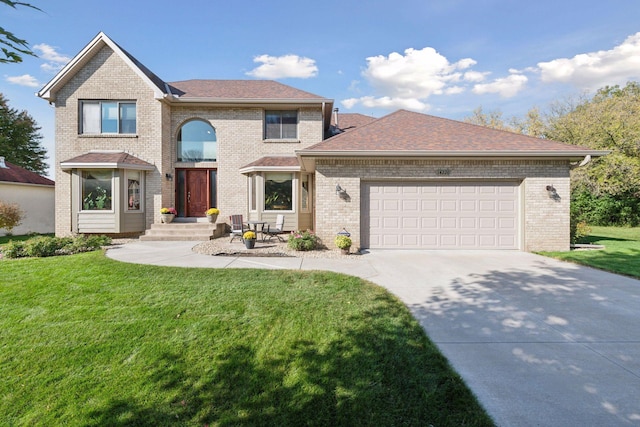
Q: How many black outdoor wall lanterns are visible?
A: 3